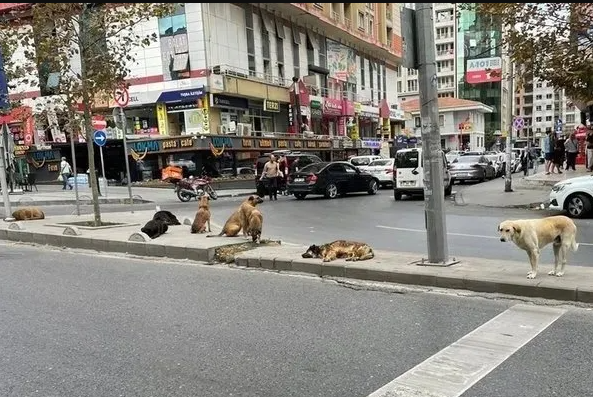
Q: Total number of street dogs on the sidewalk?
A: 8